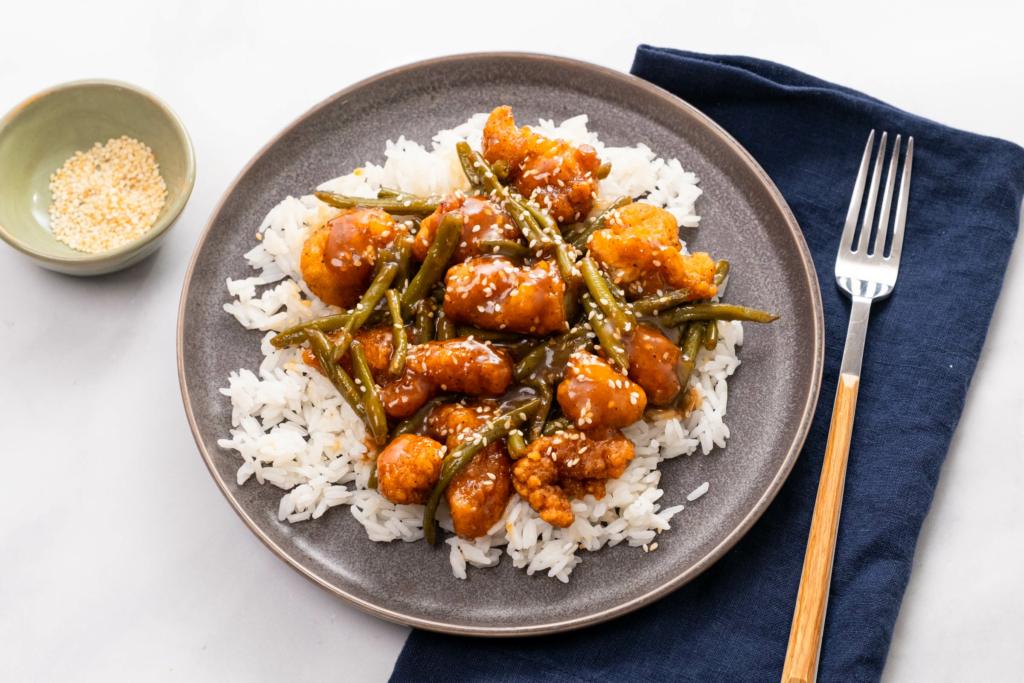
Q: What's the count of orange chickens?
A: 12